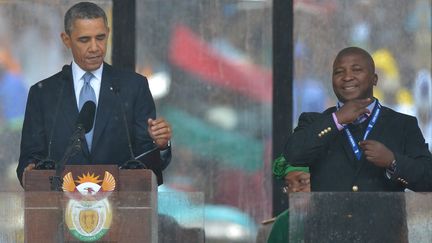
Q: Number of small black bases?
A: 2